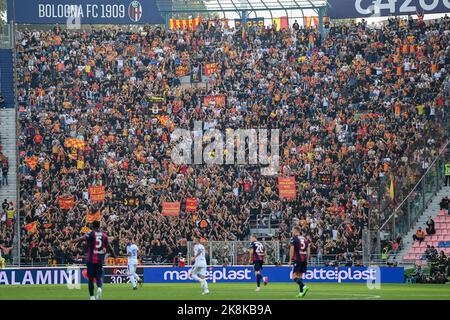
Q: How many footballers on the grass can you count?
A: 5